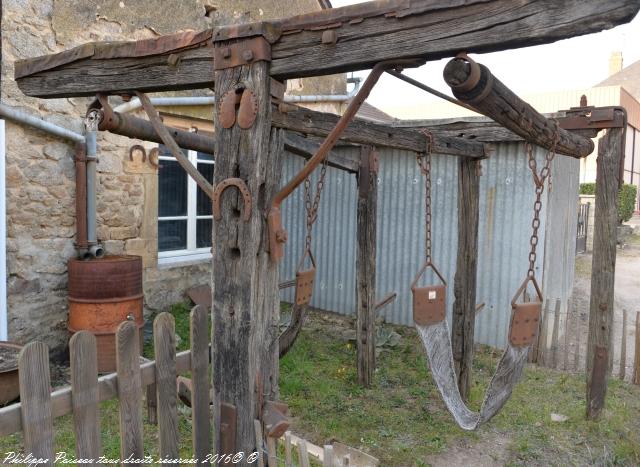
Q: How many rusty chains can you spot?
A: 3